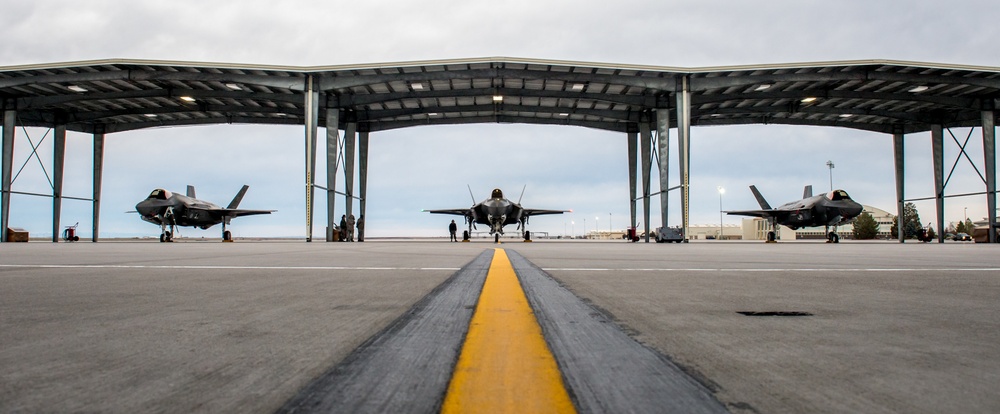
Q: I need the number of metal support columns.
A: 14